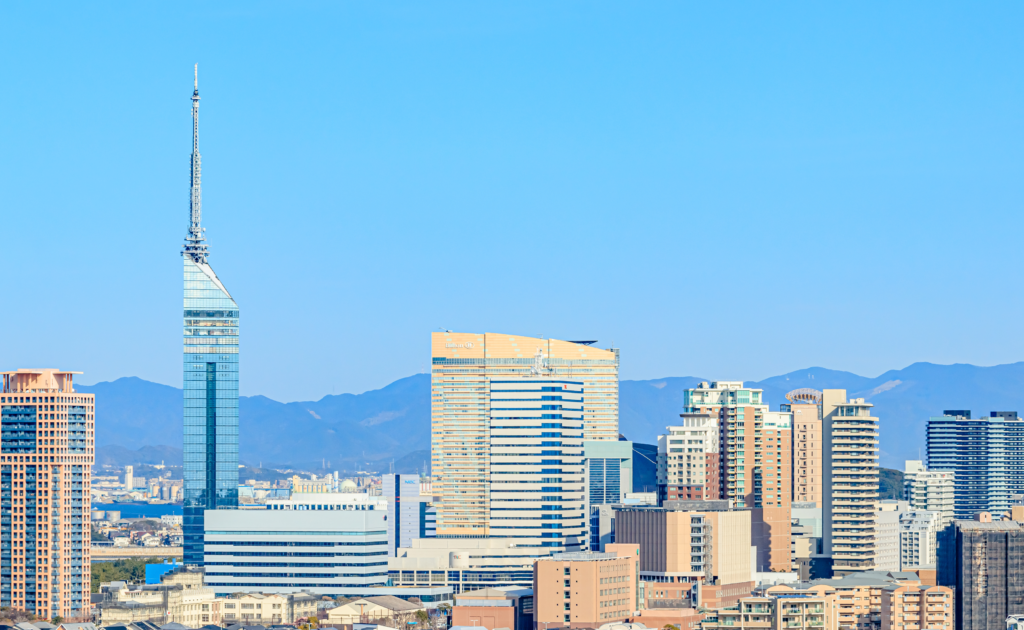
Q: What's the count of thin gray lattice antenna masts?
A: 1